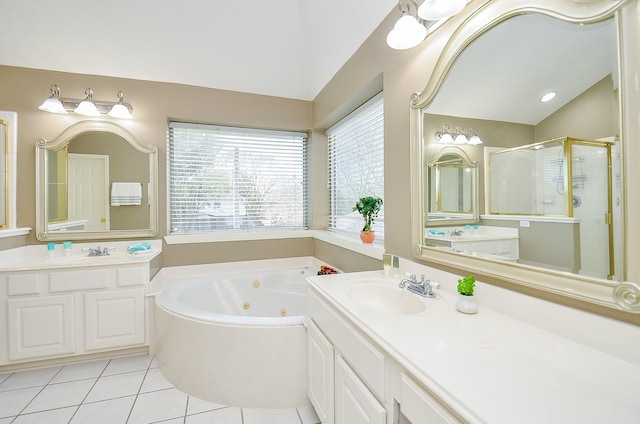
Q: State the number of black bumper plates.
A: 0